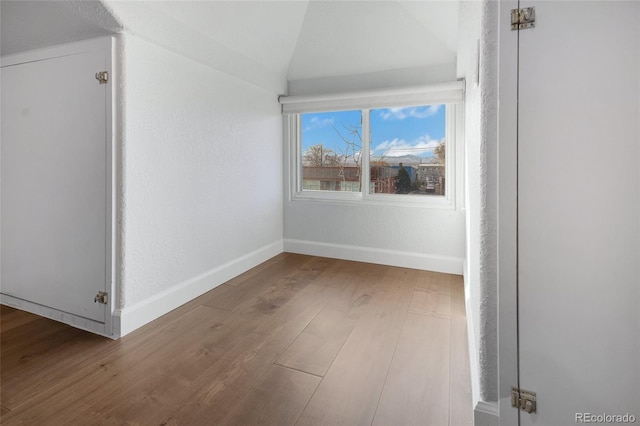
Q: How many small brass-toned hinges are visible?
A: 4